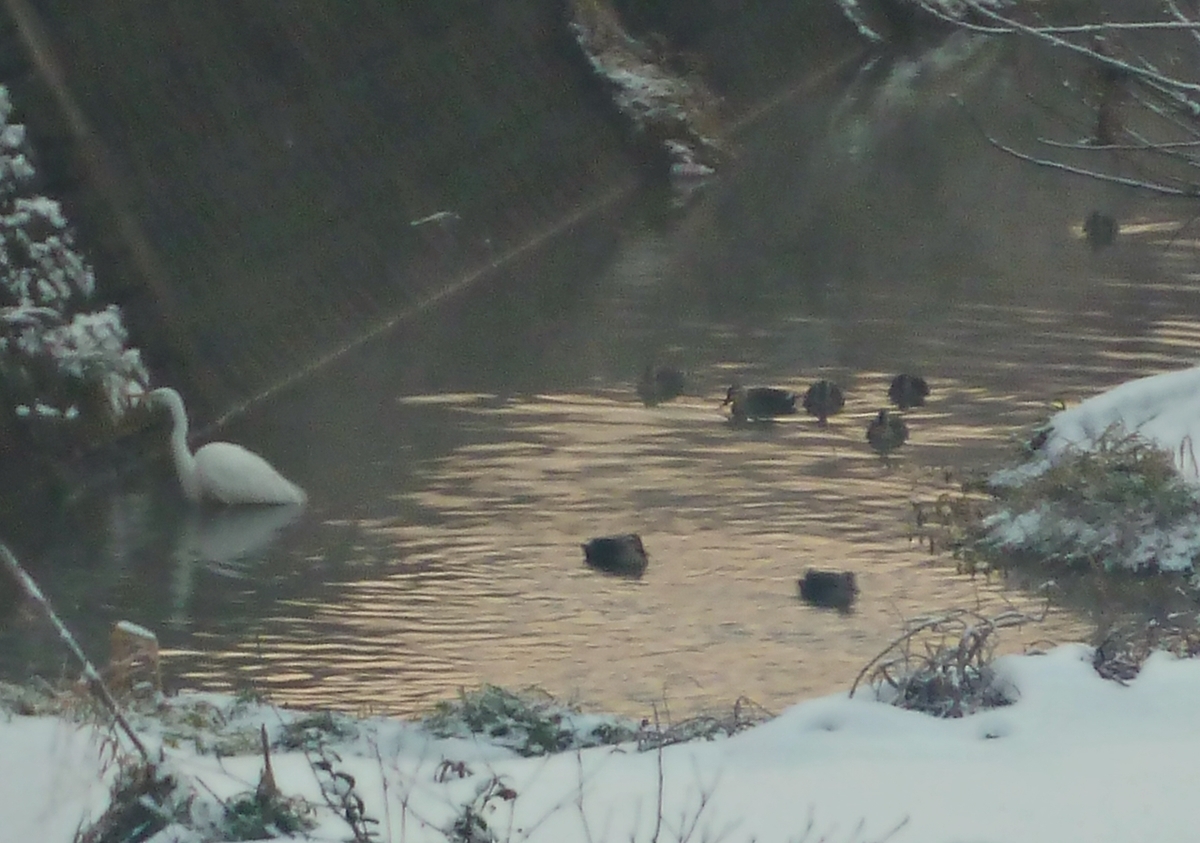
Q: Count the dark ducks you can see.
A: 8